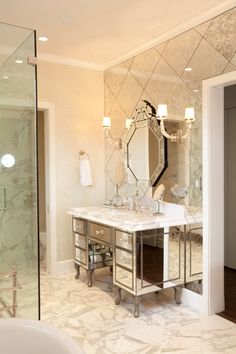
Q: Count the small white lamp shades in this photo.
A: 4